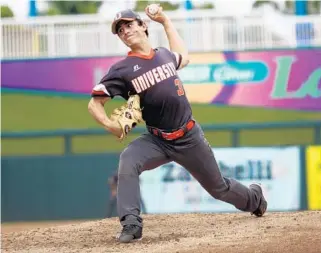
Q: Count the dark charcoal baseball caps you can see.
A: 1